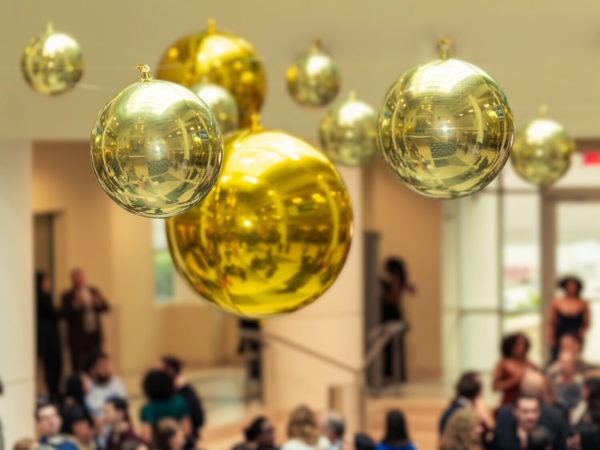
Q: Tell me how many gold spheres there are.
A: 9